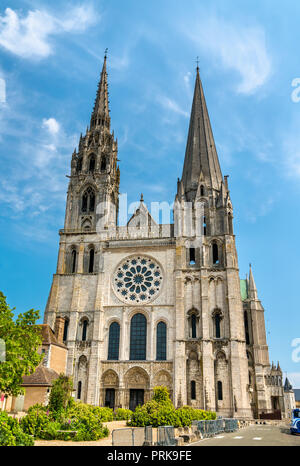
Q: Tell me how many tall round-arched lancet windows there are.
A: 3